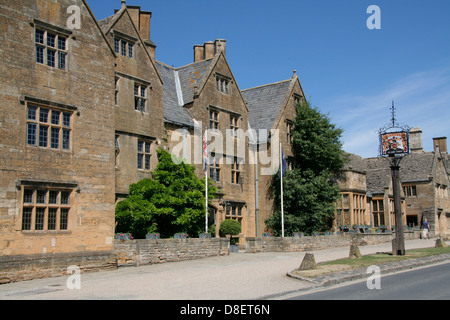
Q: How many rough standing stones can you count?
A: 3